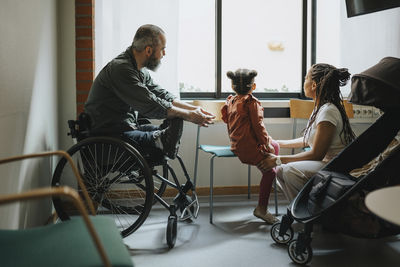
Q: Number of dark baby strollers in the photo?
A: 1